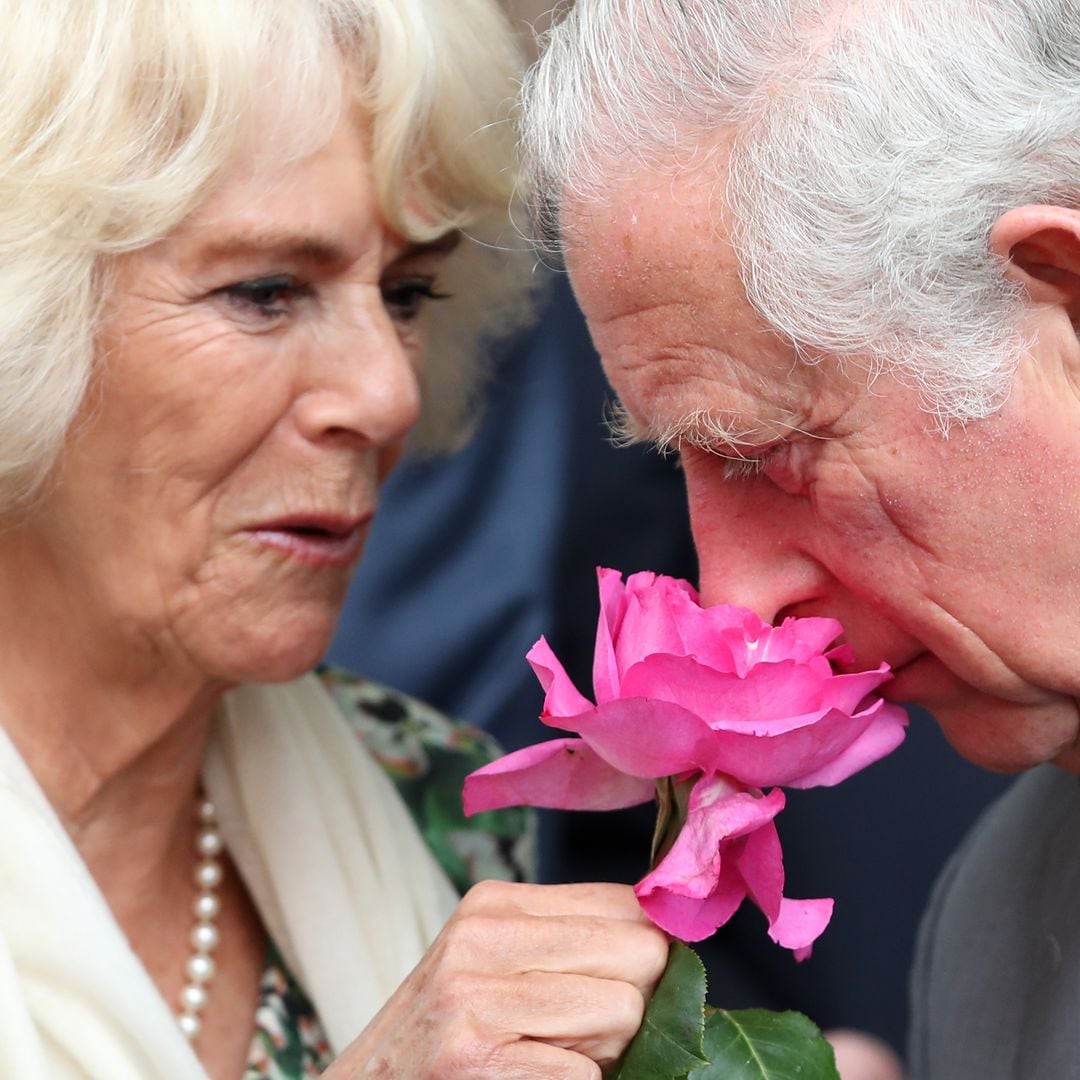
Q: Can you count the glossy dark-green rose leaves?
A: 2